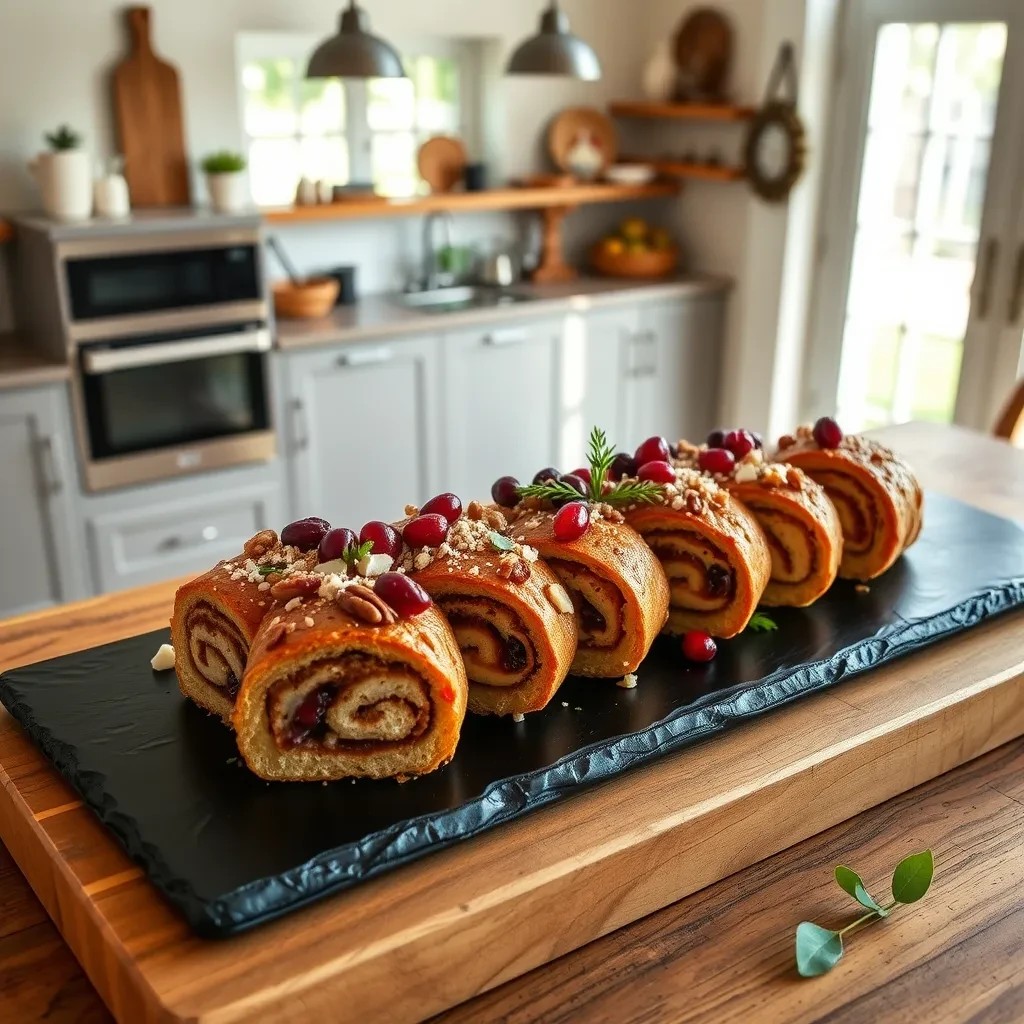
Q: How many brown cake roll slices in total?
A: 7